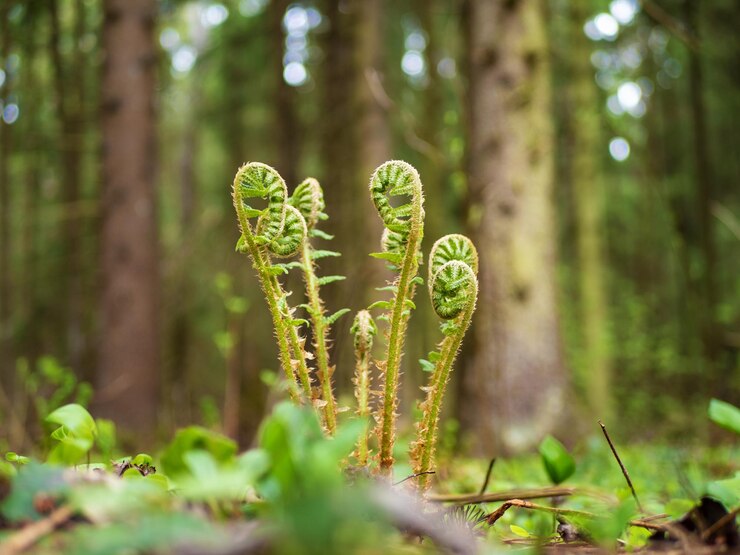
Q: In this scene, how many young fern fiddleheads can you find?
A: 8